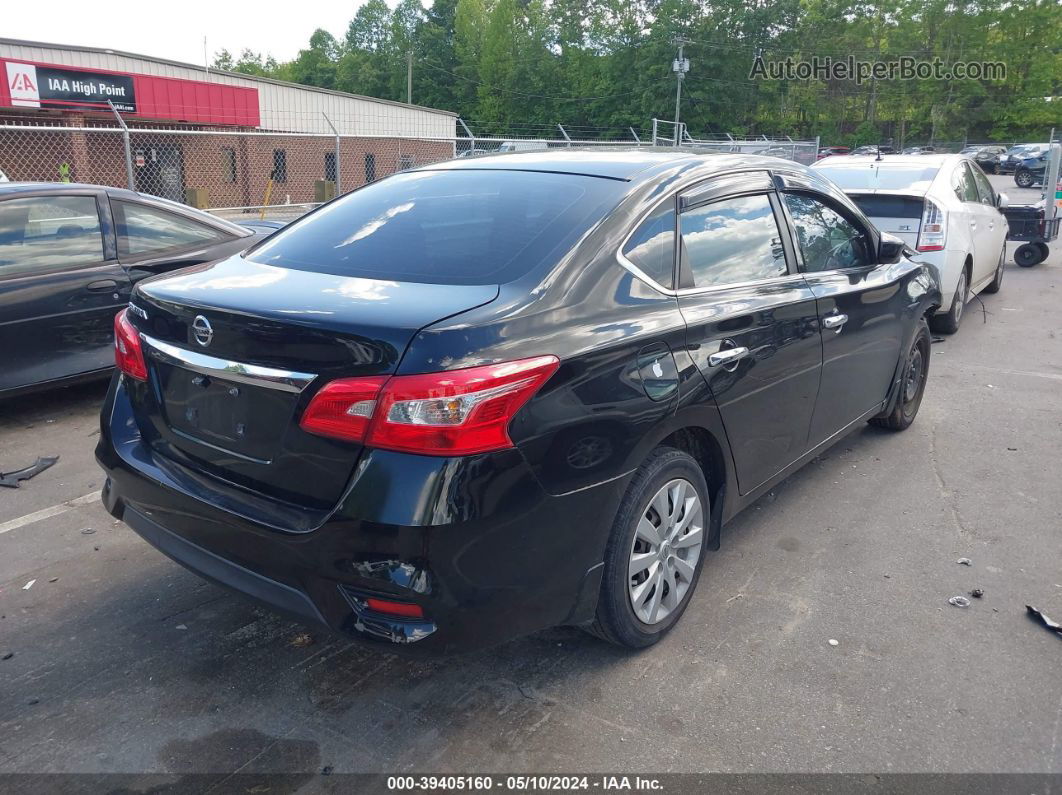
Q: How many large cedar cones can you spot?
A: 0